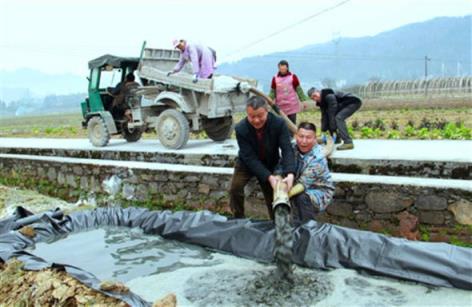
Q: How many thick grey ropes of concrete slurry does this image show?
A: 1